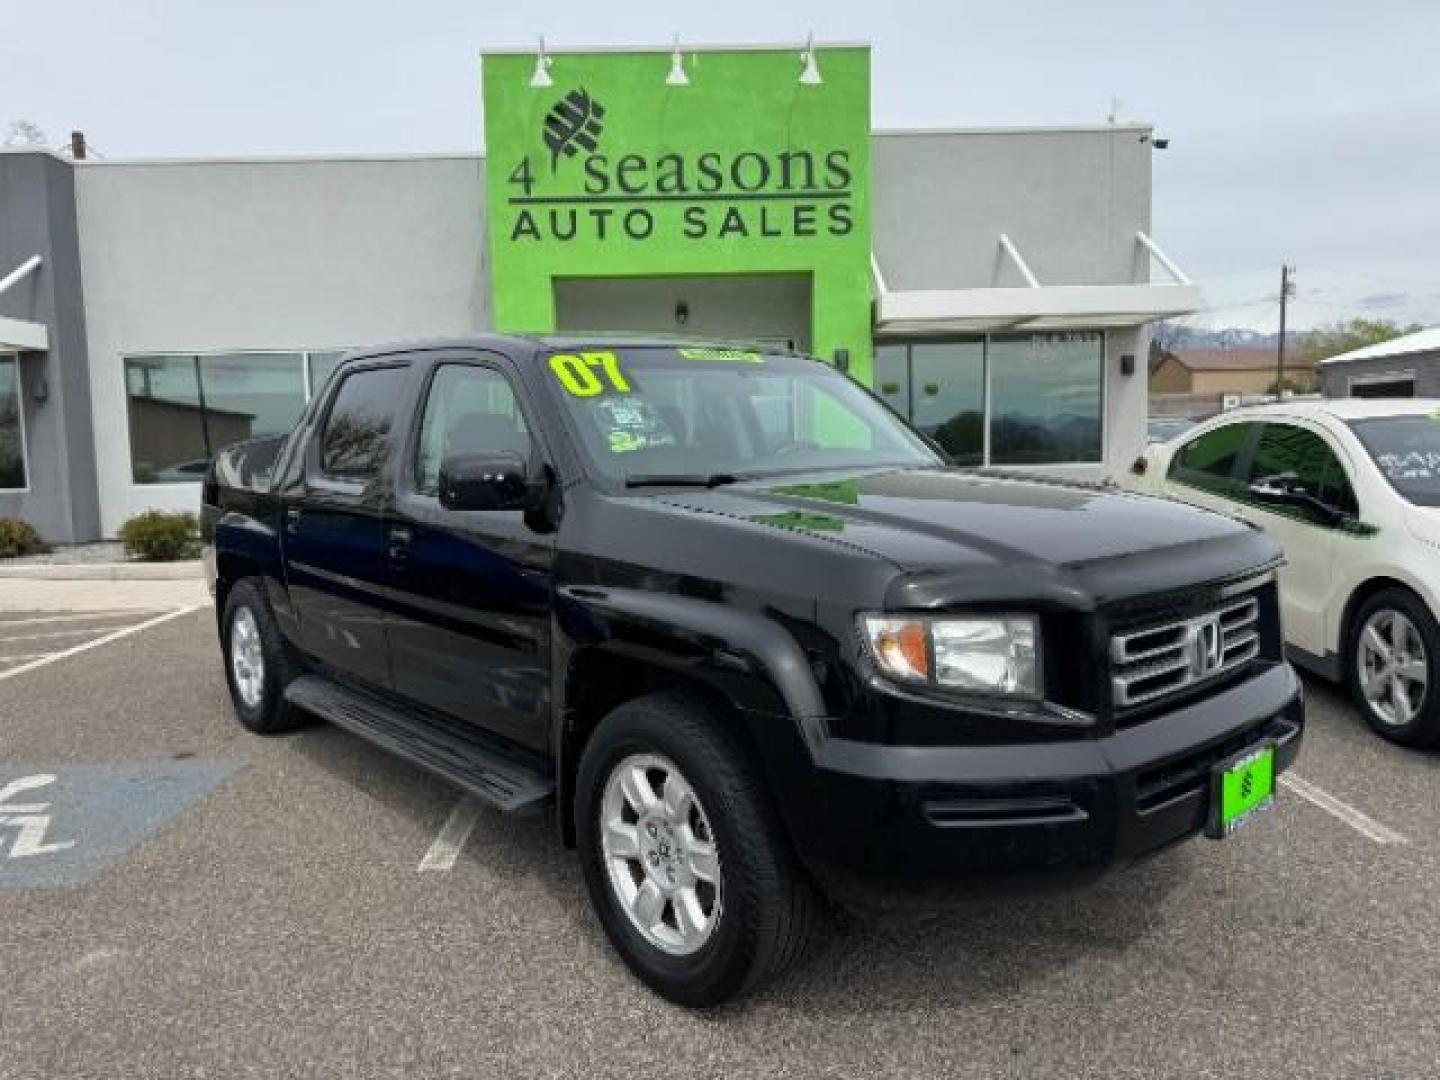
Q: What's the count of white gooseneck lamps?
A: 3